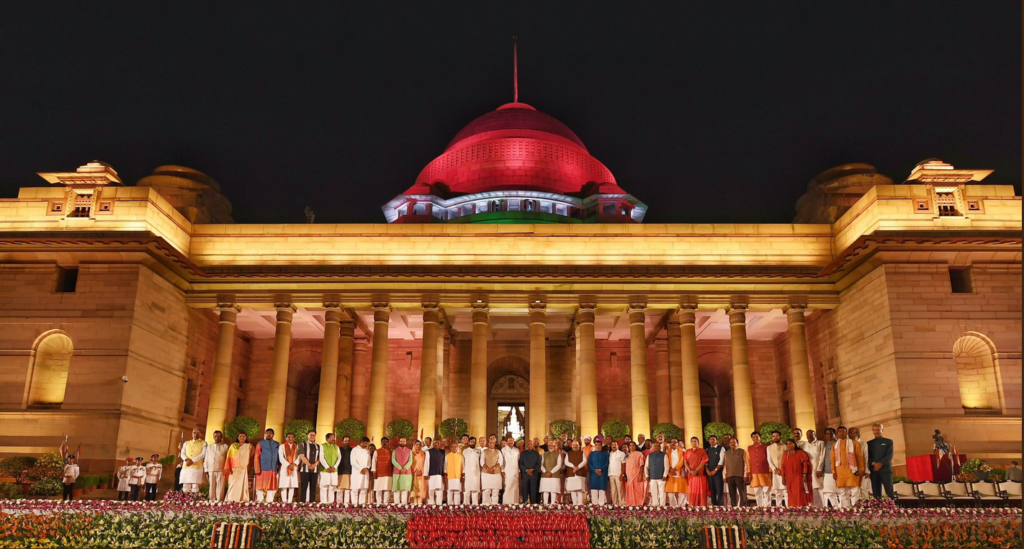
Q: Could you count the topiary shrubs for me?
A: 10